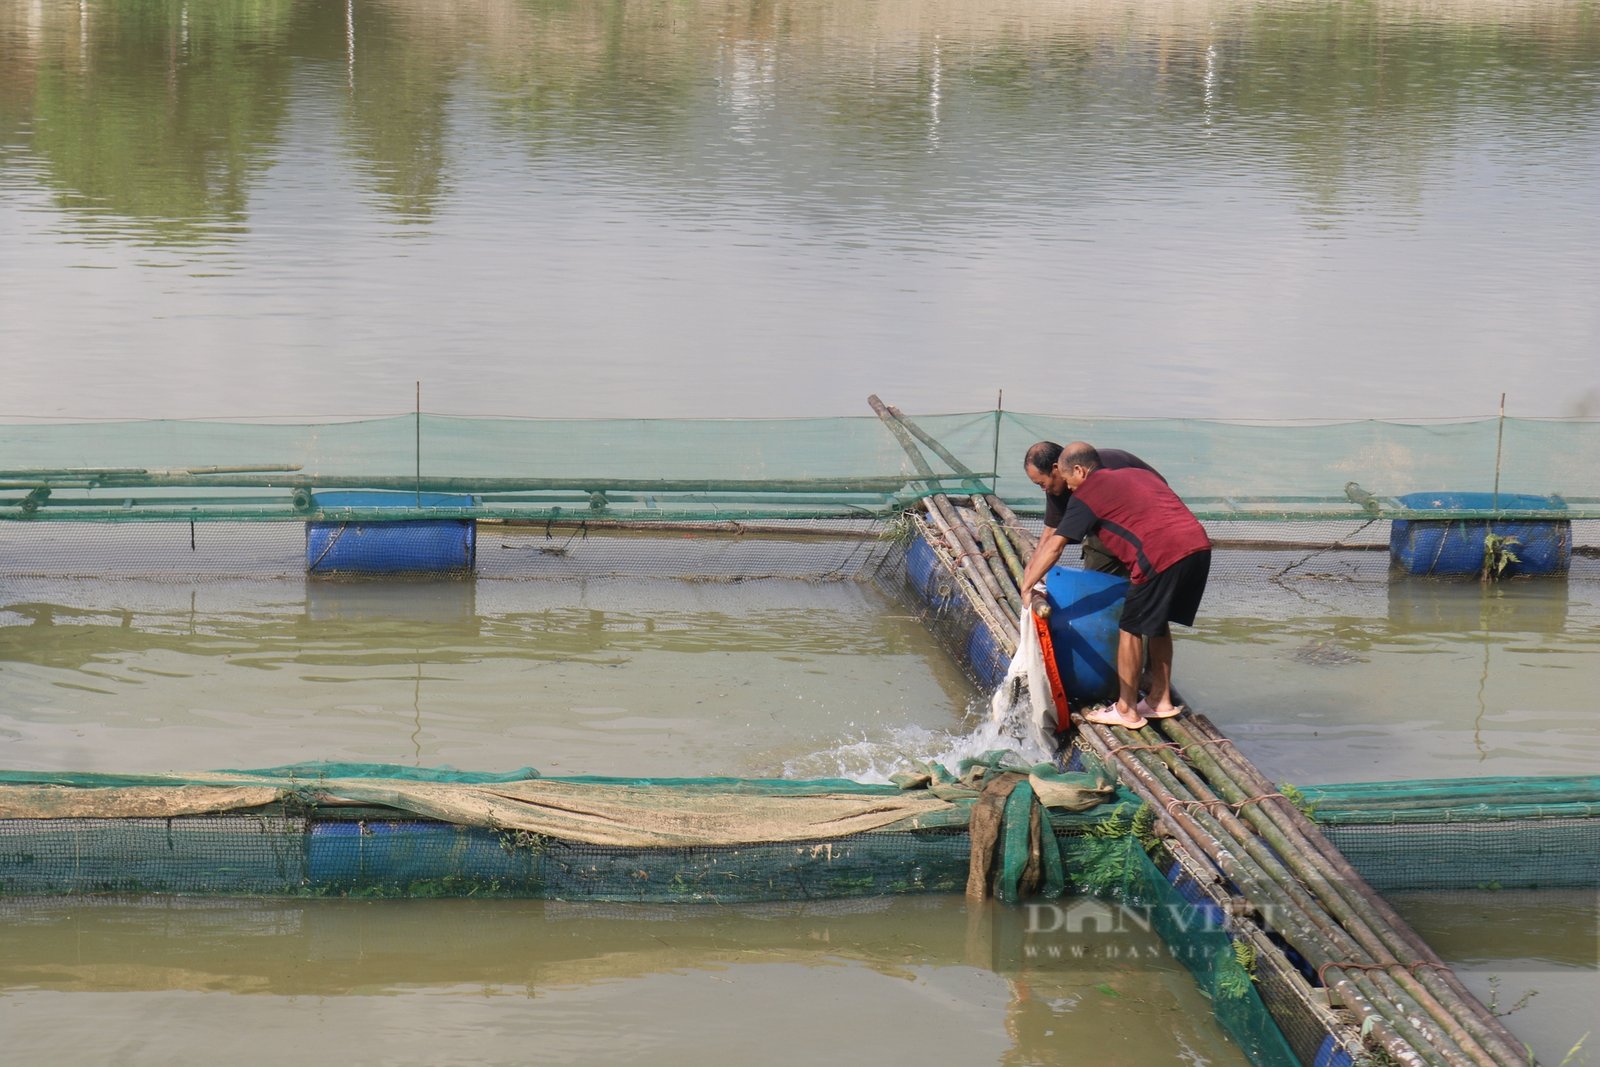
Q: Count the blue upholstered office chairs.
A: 0